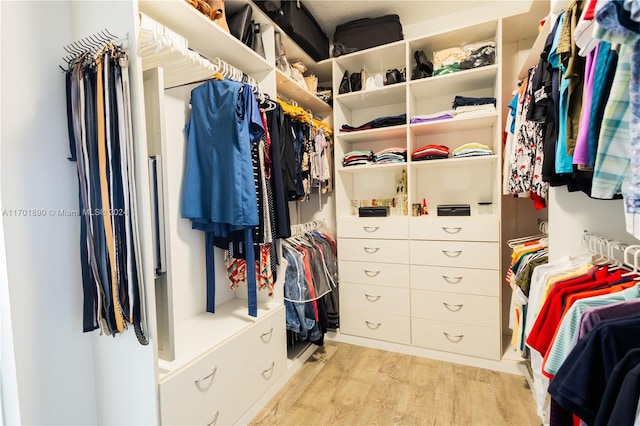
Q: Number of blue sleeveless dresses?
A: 1